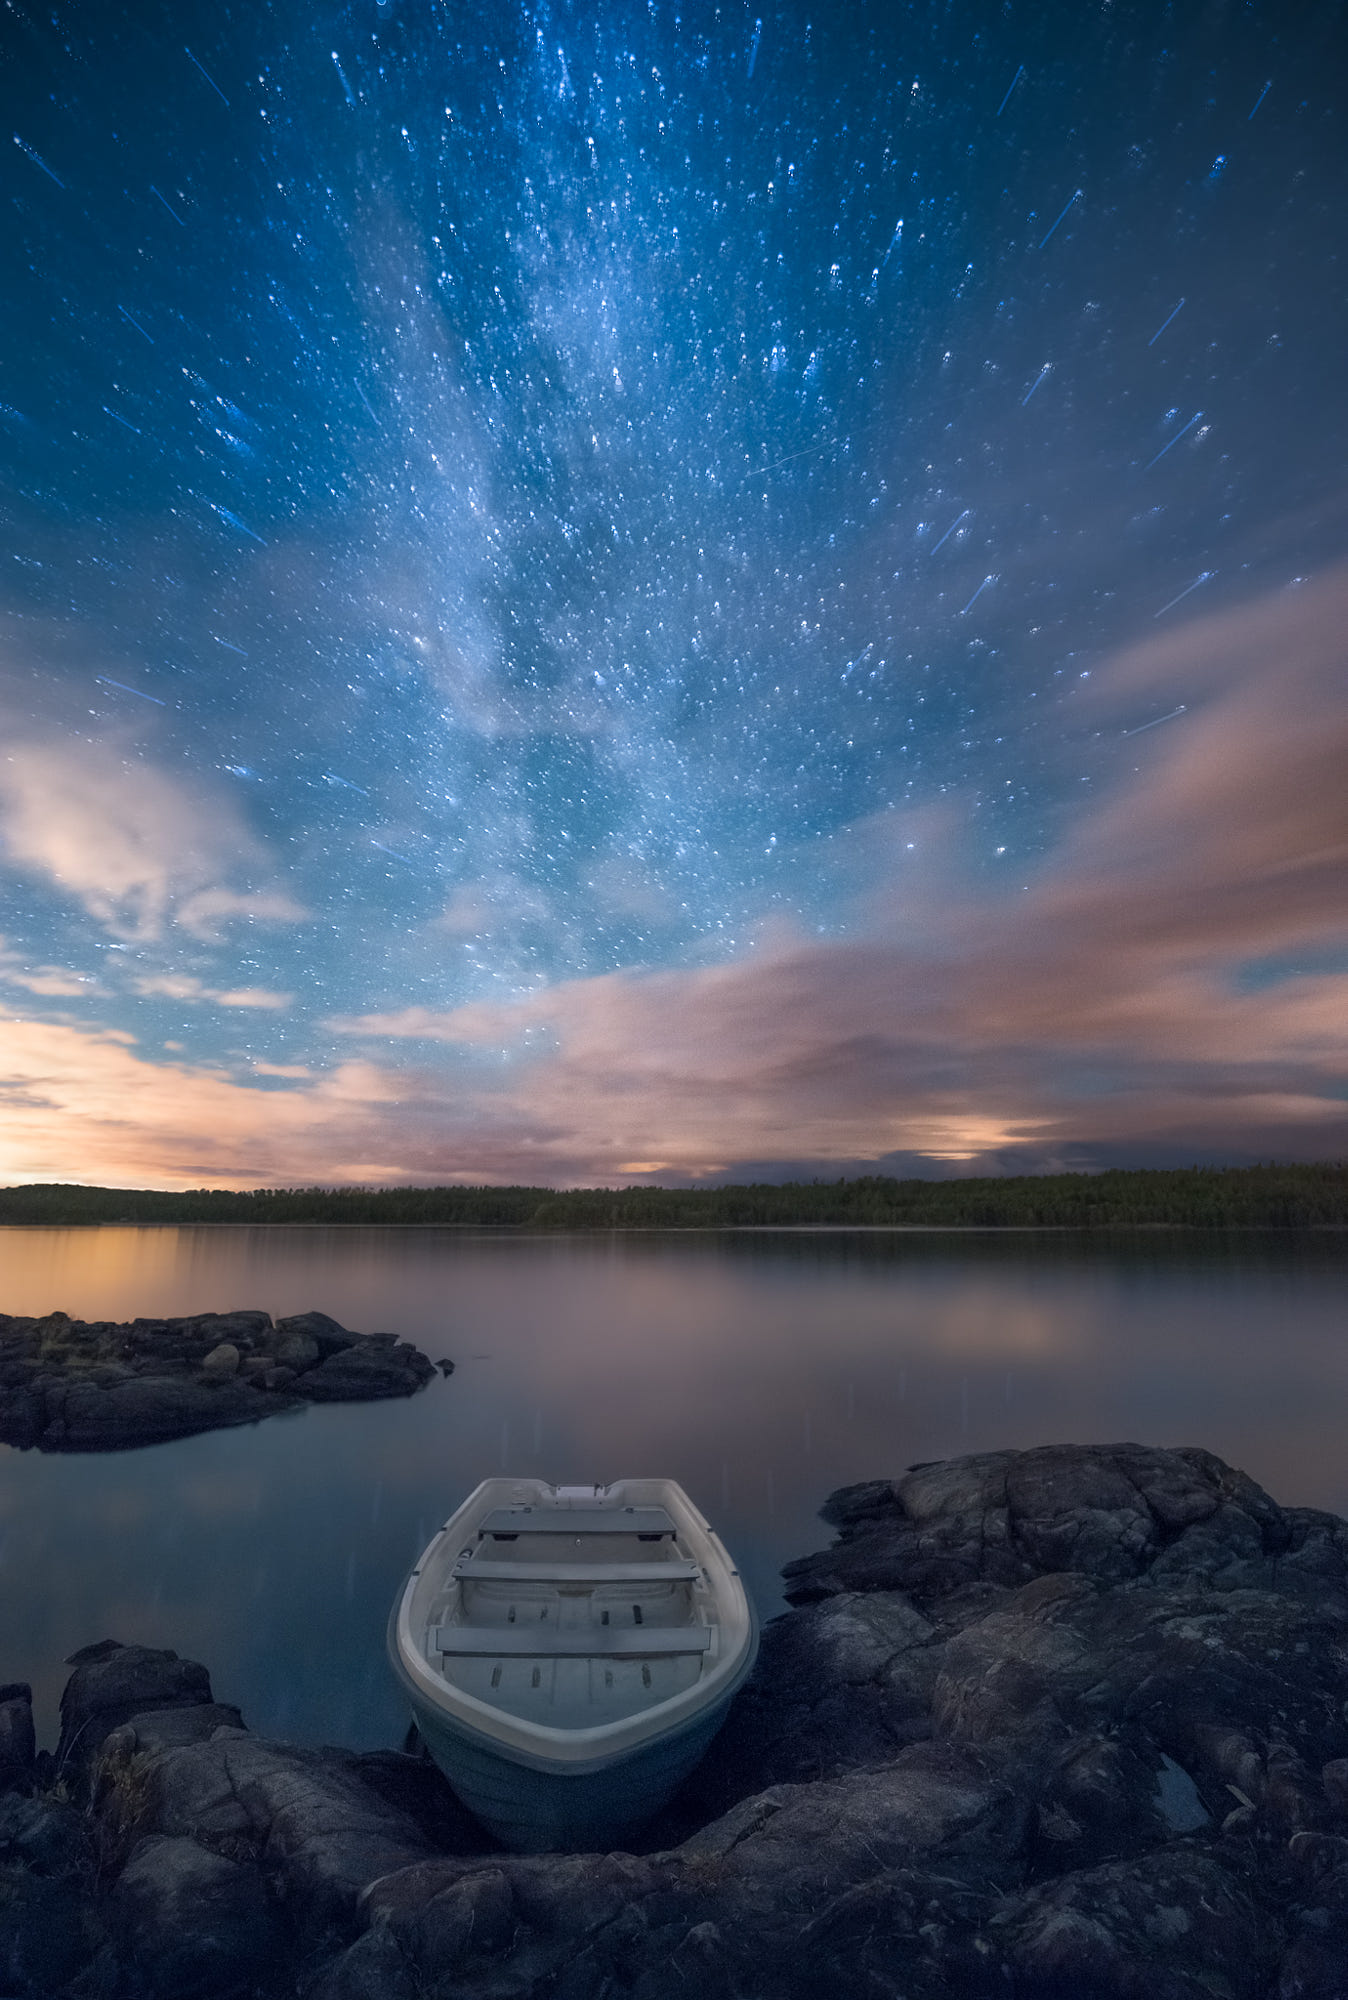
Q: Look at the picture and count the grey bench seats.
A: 3